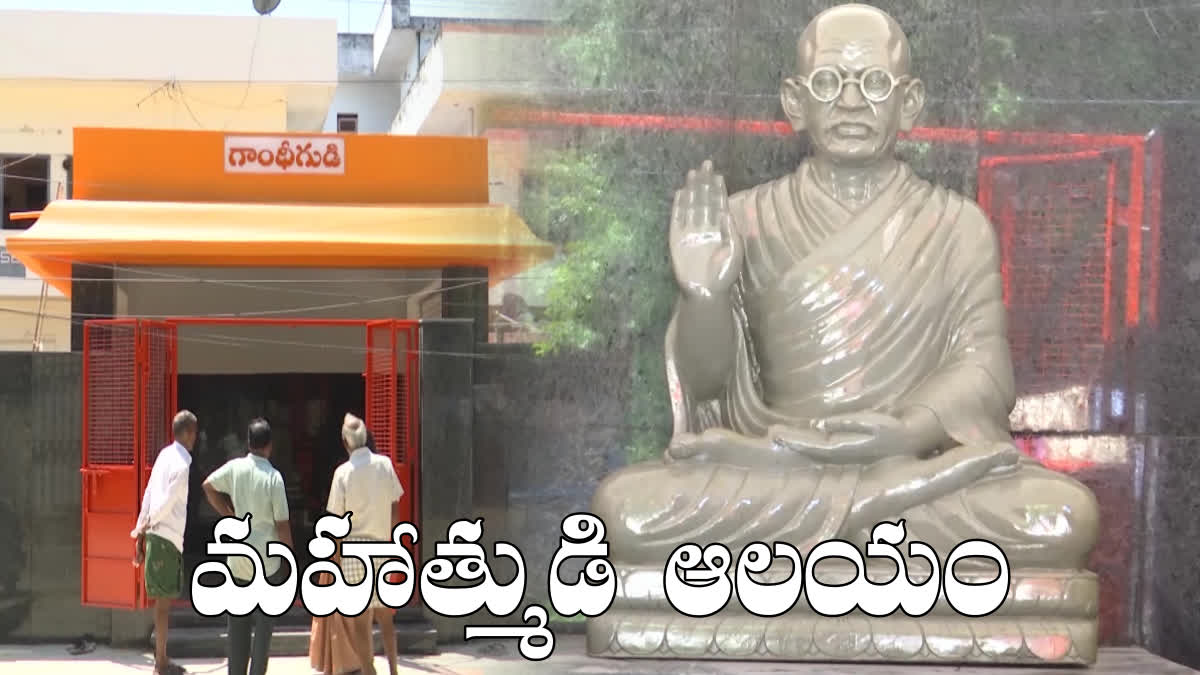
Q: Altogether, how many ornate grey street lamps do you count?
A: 0